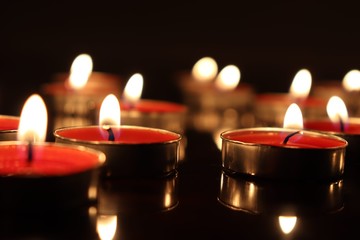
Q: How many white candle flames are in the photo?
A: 10